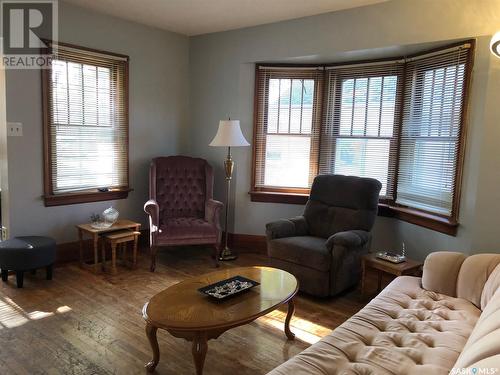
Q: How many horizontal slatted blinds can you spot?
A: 4